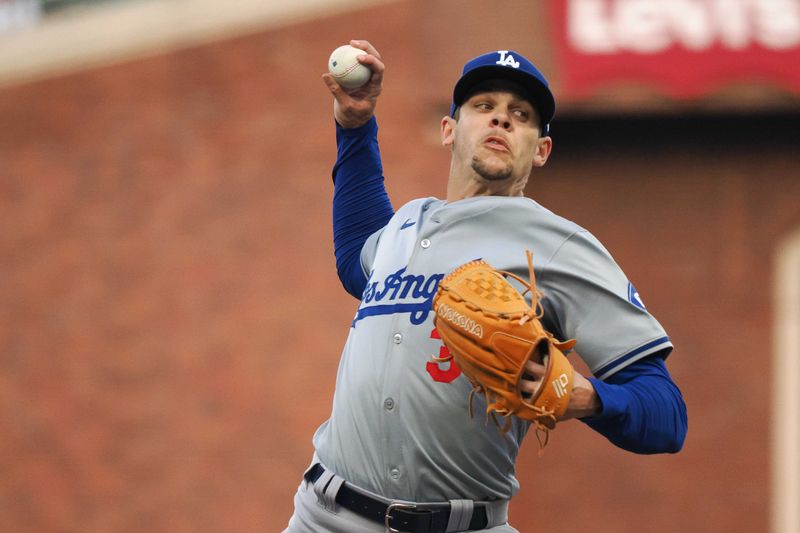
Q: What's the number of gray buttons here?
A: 4